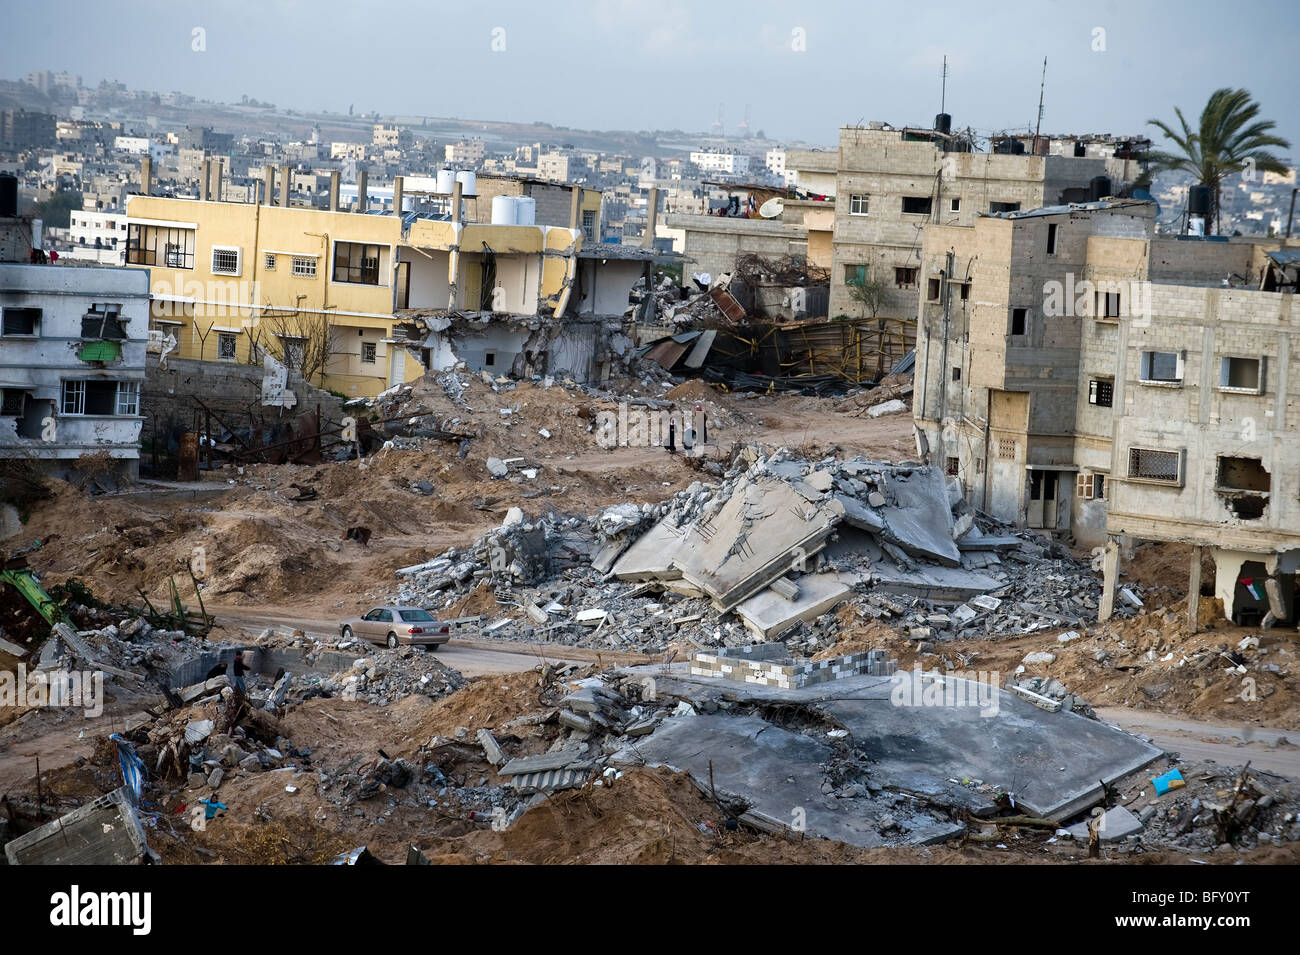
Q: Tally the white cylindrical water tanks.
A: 4